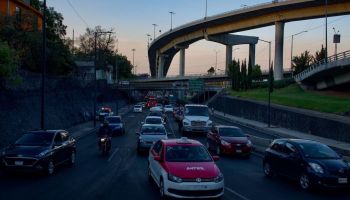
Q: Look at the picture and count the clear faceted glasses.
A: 0